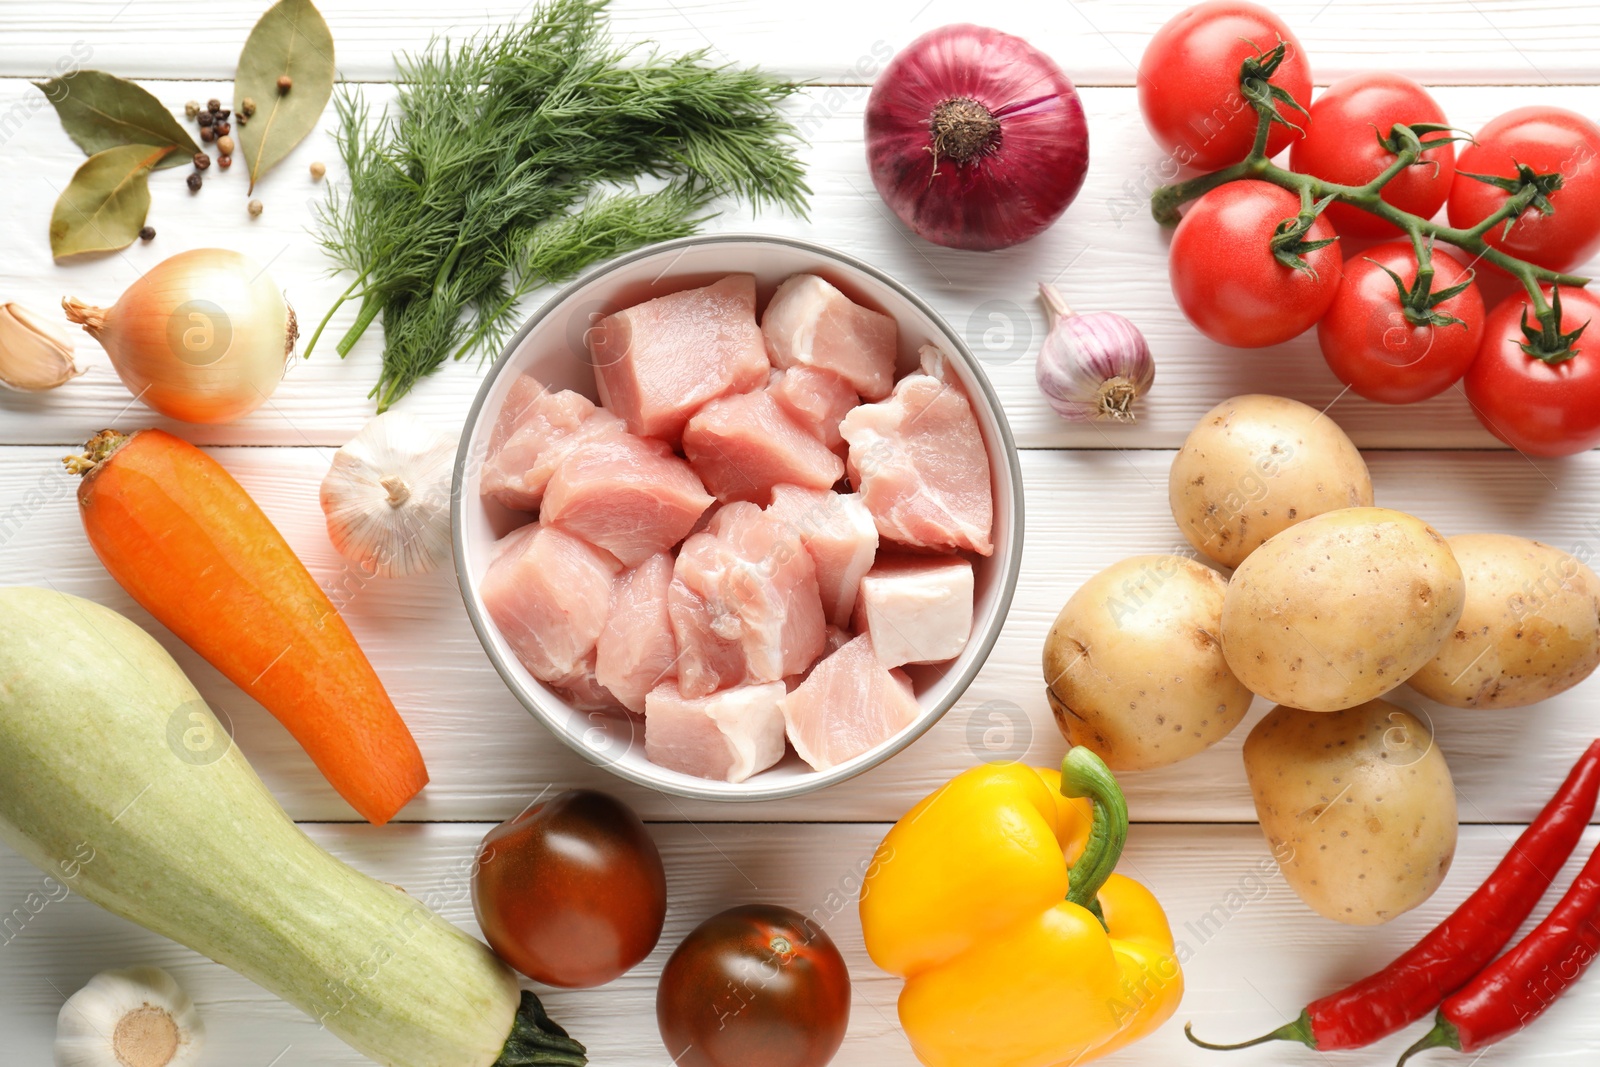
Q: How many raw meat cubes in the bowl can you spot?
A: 14